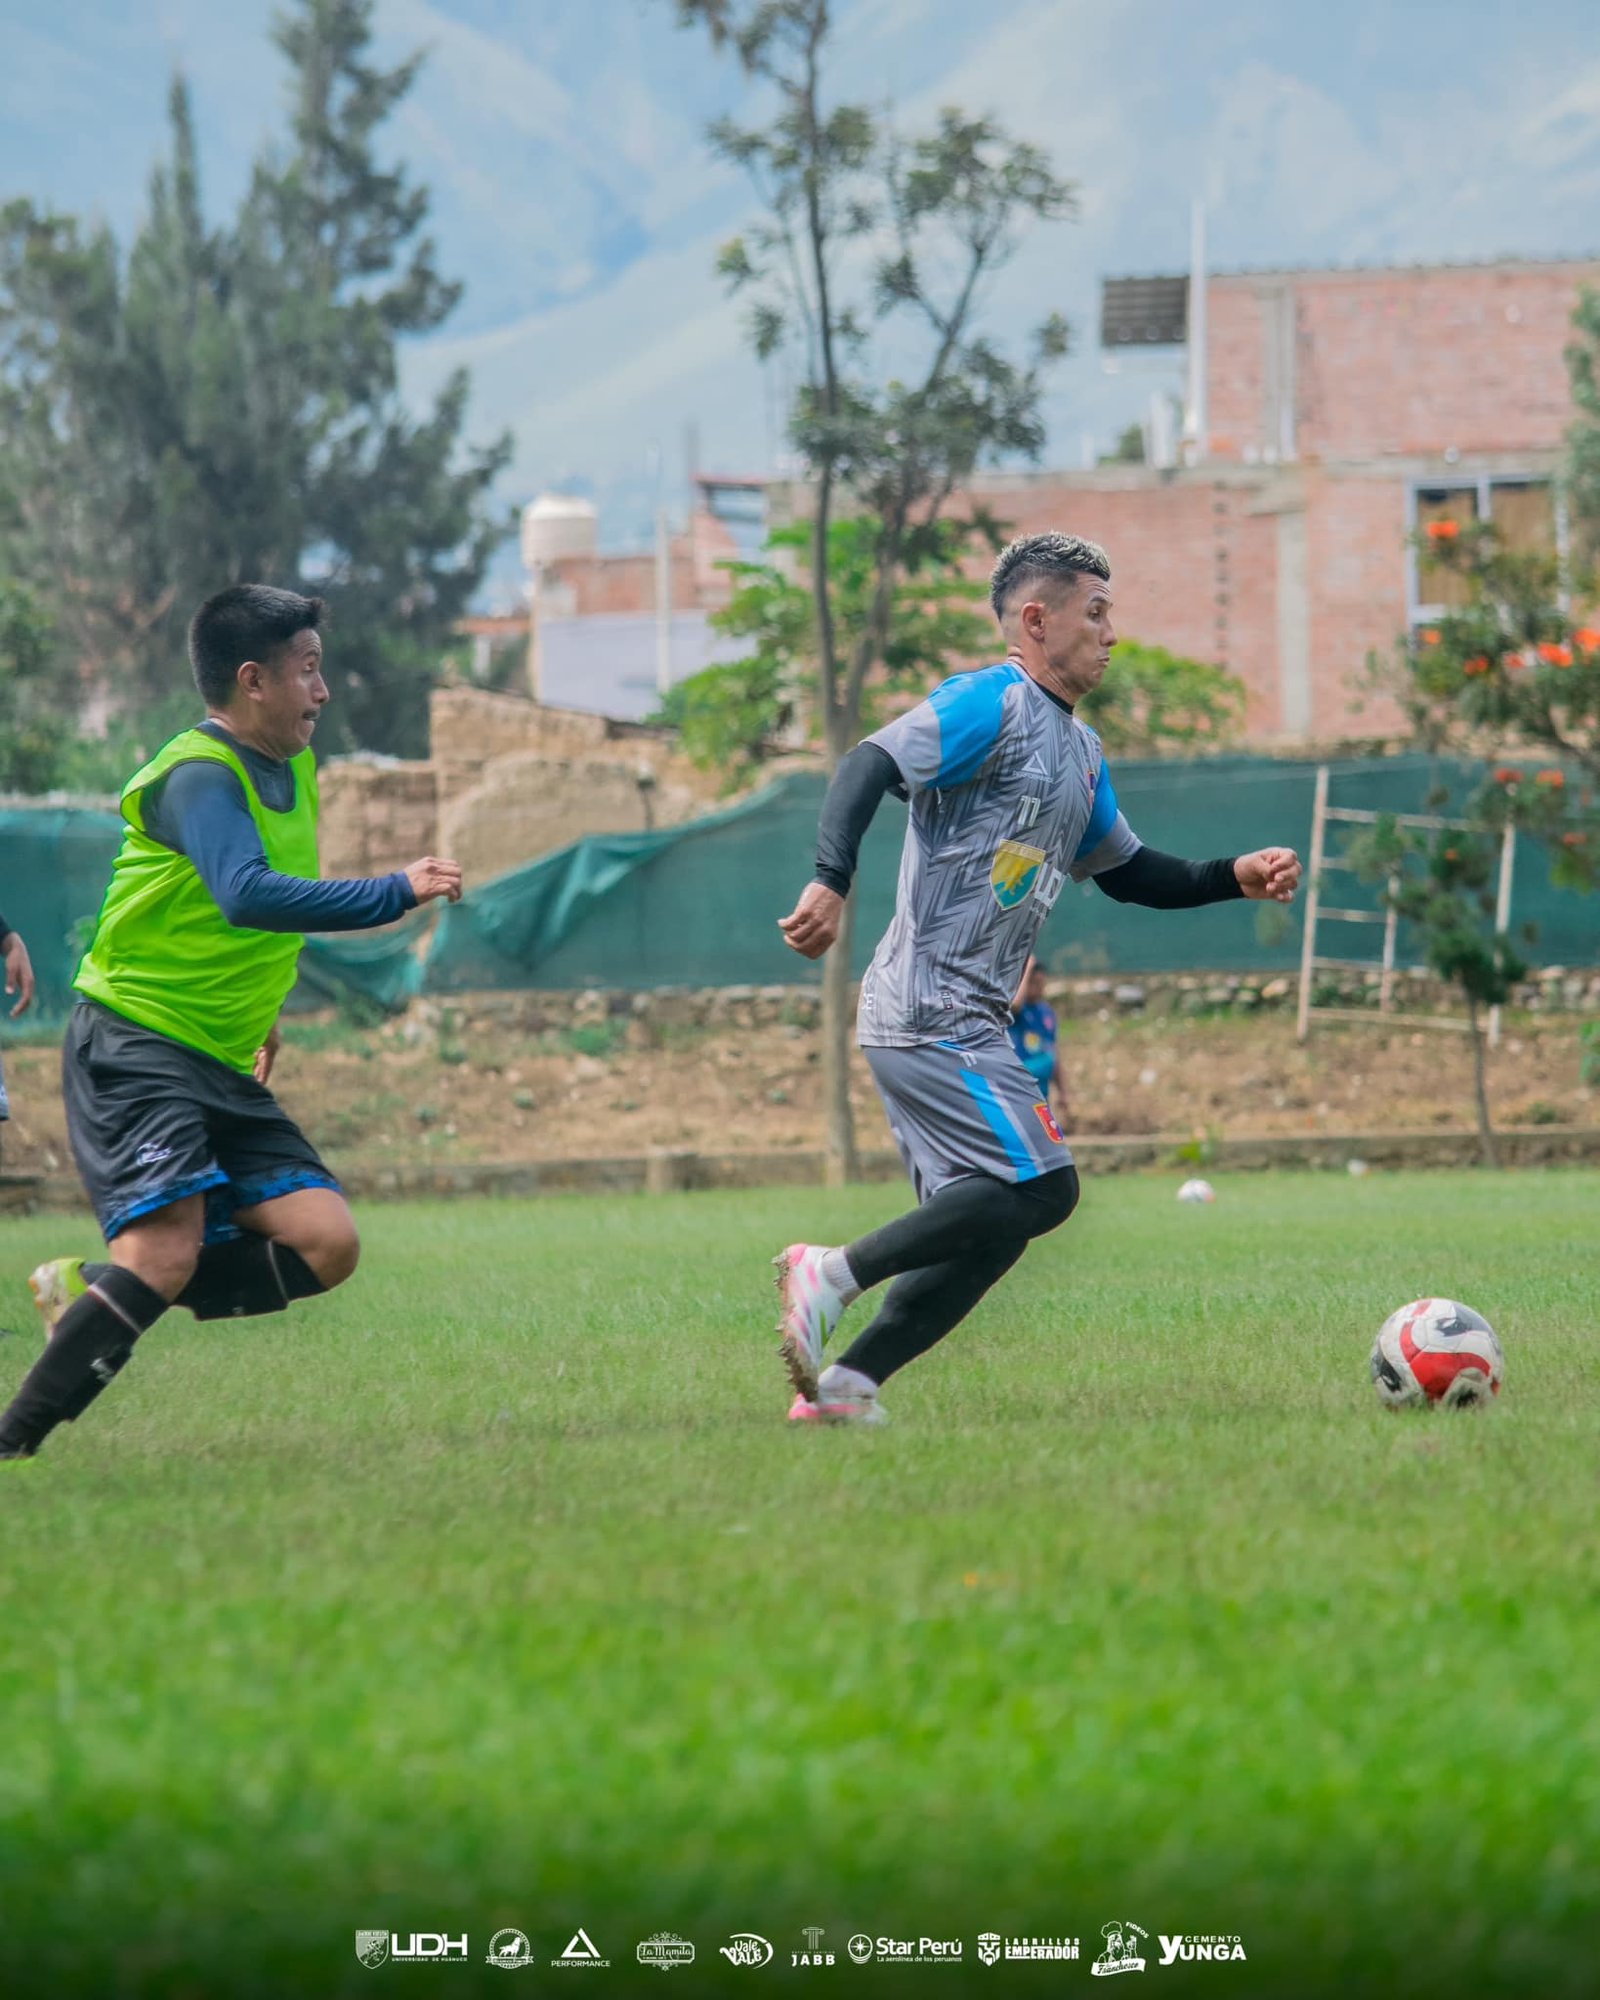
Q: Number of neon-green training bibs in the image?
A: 1